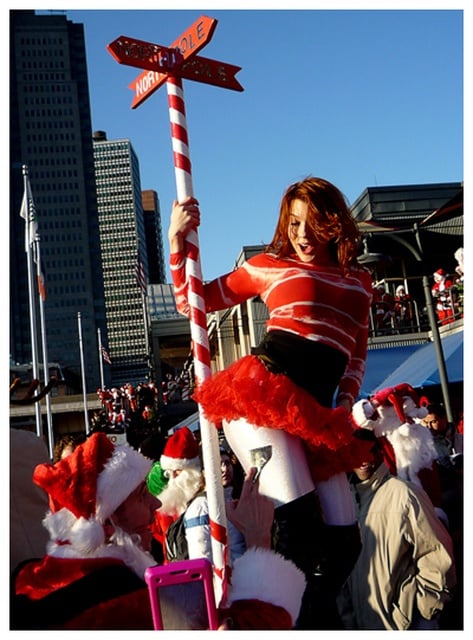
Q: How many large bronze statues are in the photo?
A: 0